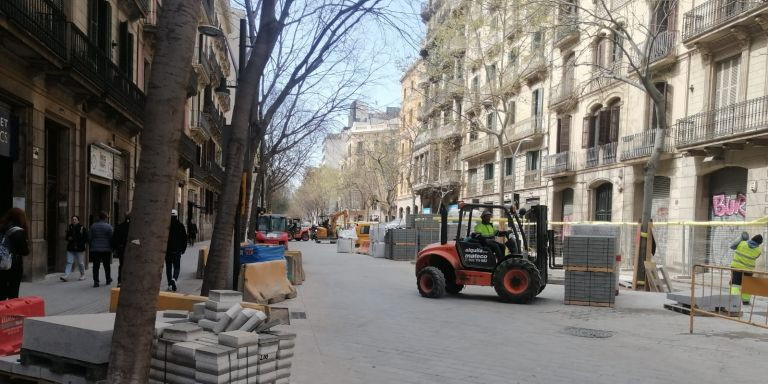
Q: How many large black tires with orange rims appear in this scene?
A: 2